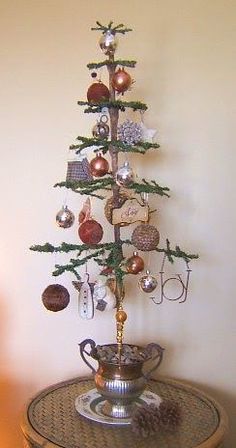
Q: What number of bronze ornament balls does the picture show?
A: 3